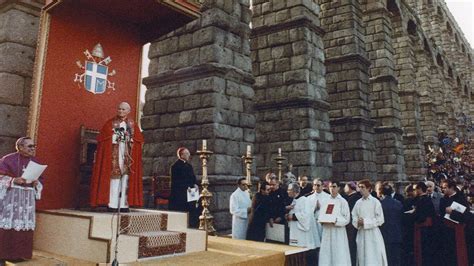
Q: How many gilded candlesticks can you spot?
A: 3